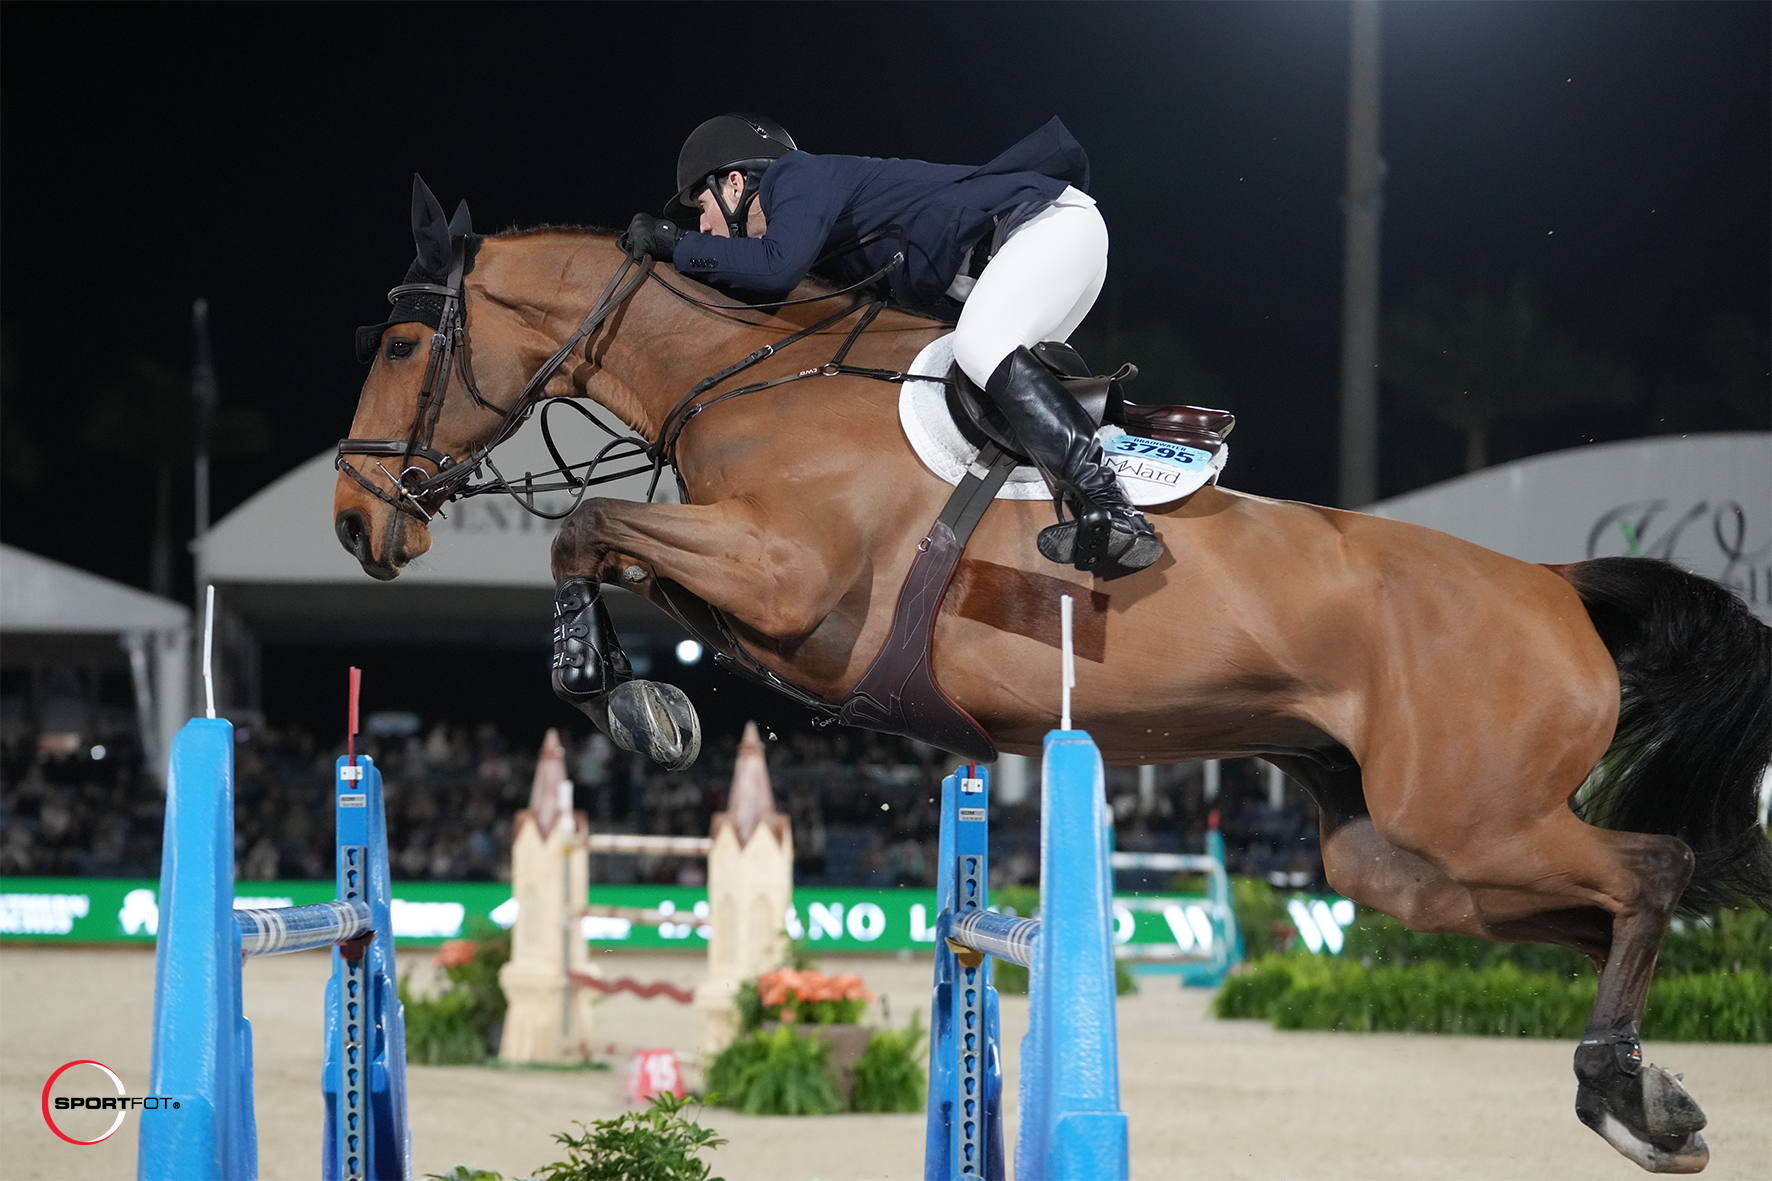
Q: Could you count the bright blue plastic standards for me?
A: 4